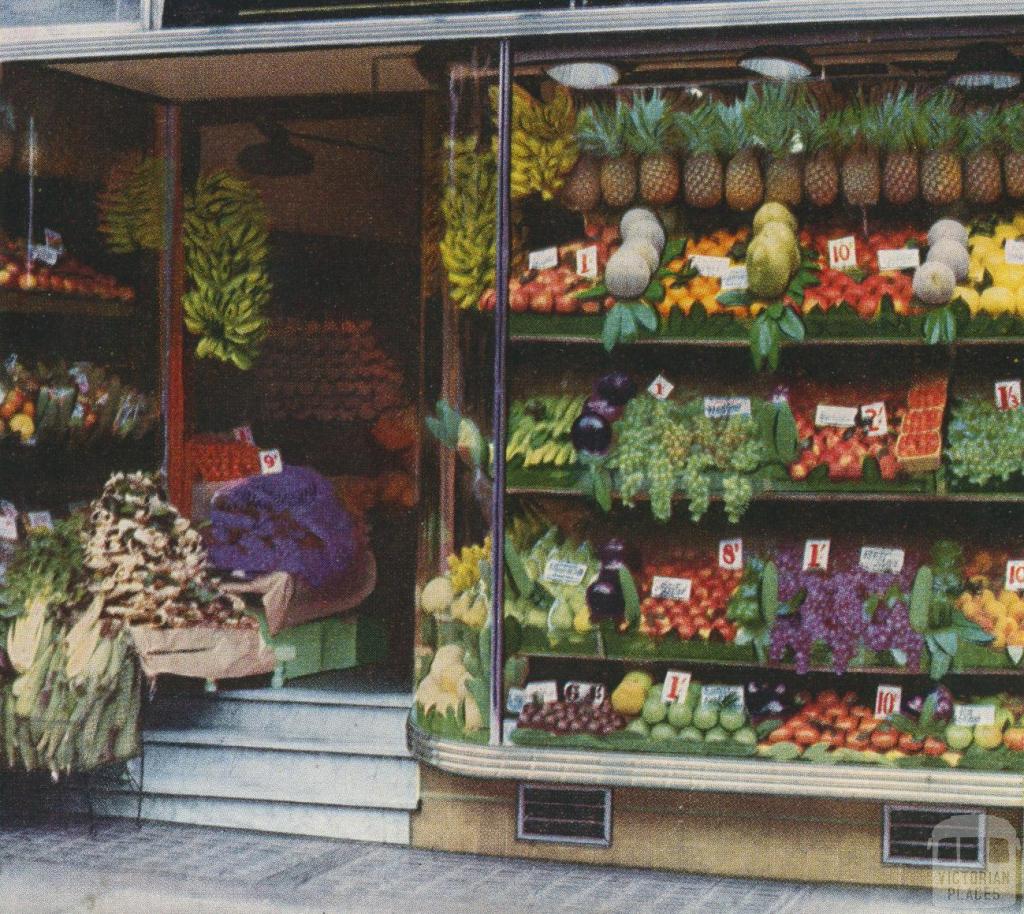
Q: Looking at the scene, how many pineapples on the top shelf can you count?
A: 12